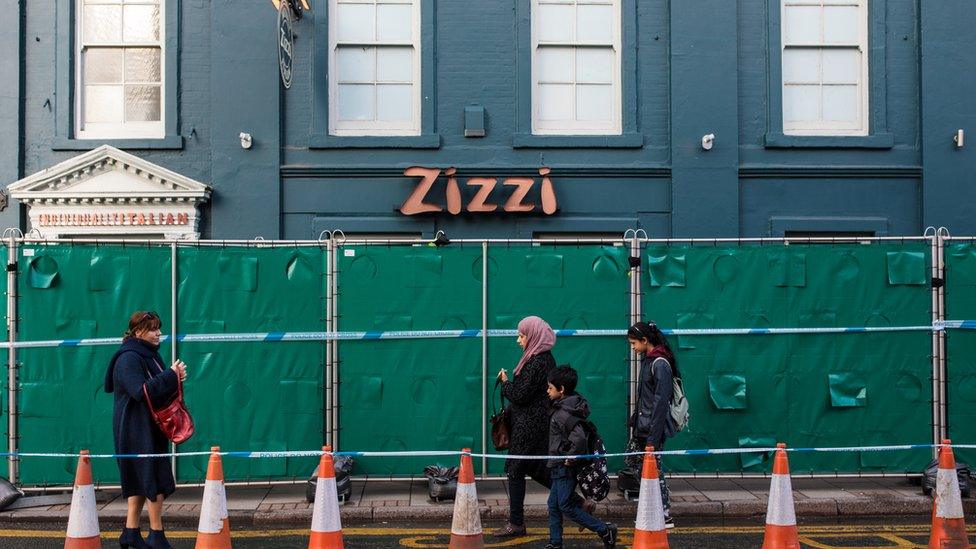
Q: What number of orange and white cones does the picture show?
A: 7